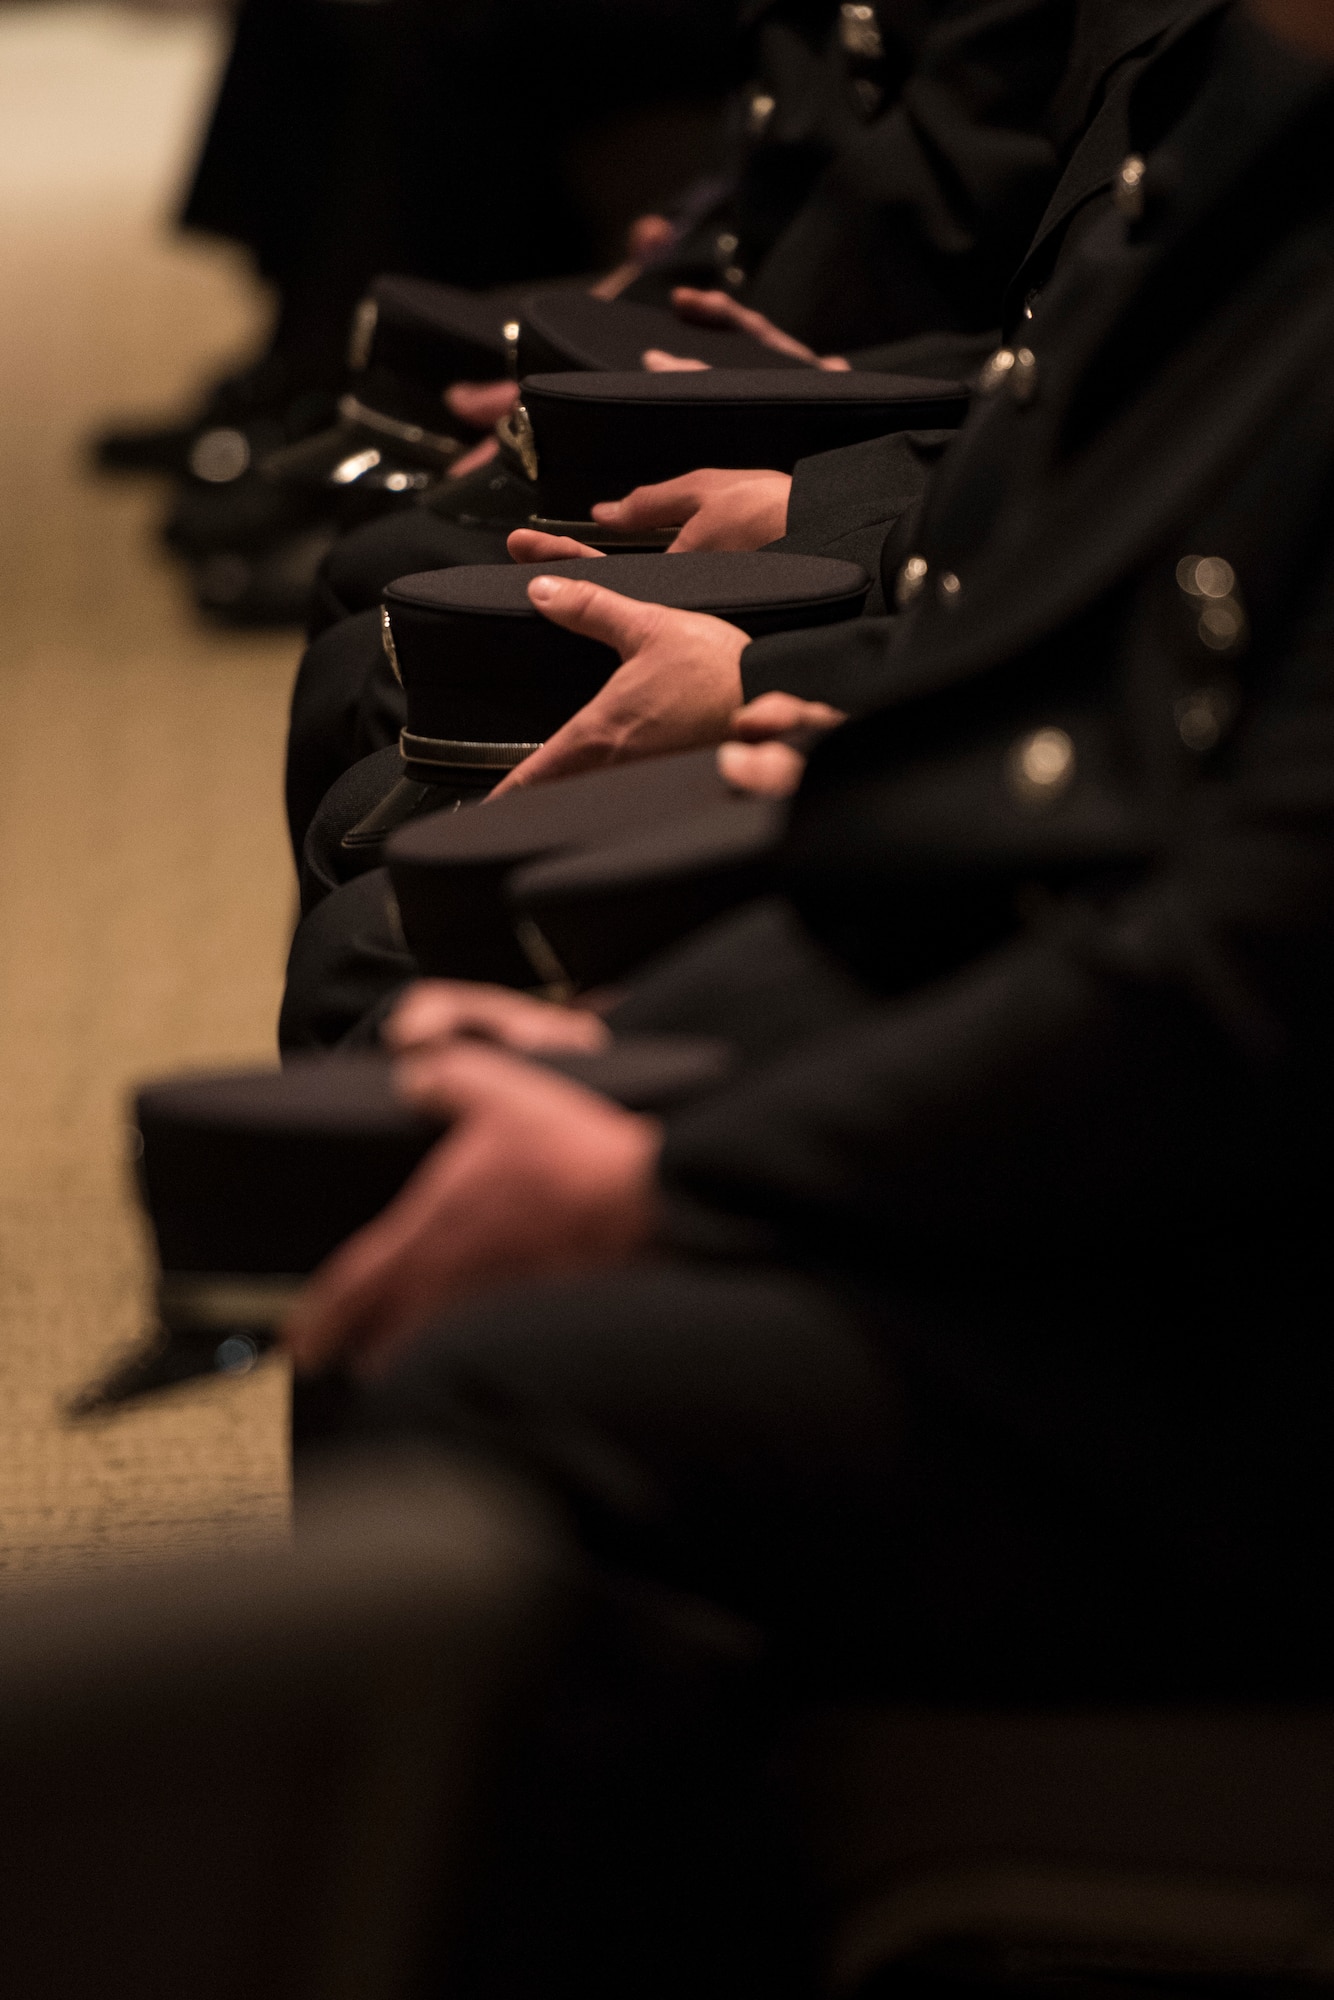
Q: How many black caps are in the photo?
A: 7